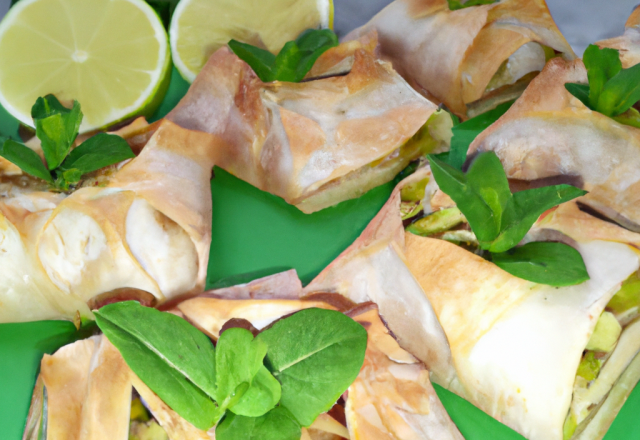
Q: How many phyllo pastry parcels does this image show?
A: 6